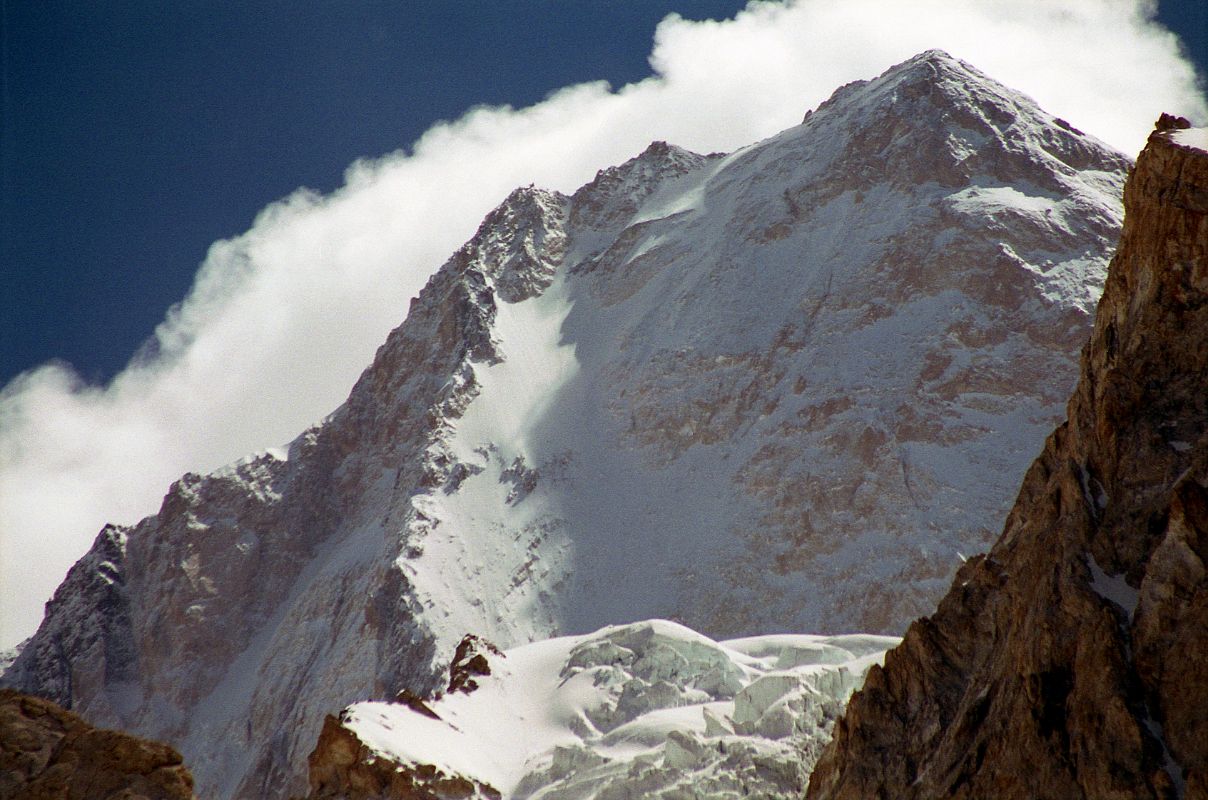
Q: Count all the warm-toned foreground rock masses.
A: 3